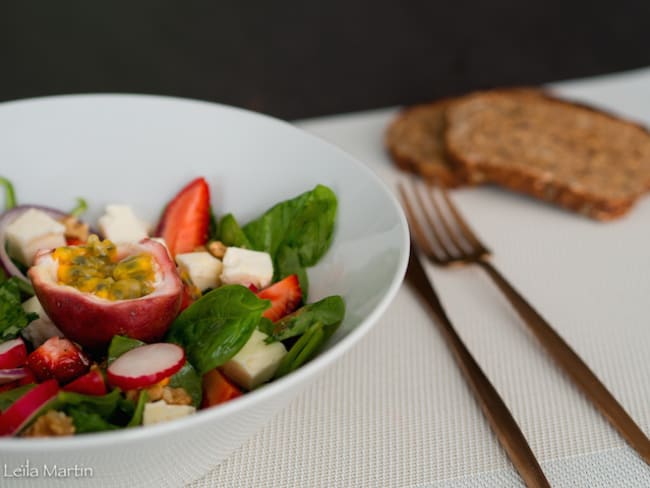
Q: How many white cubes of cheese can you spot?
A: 7